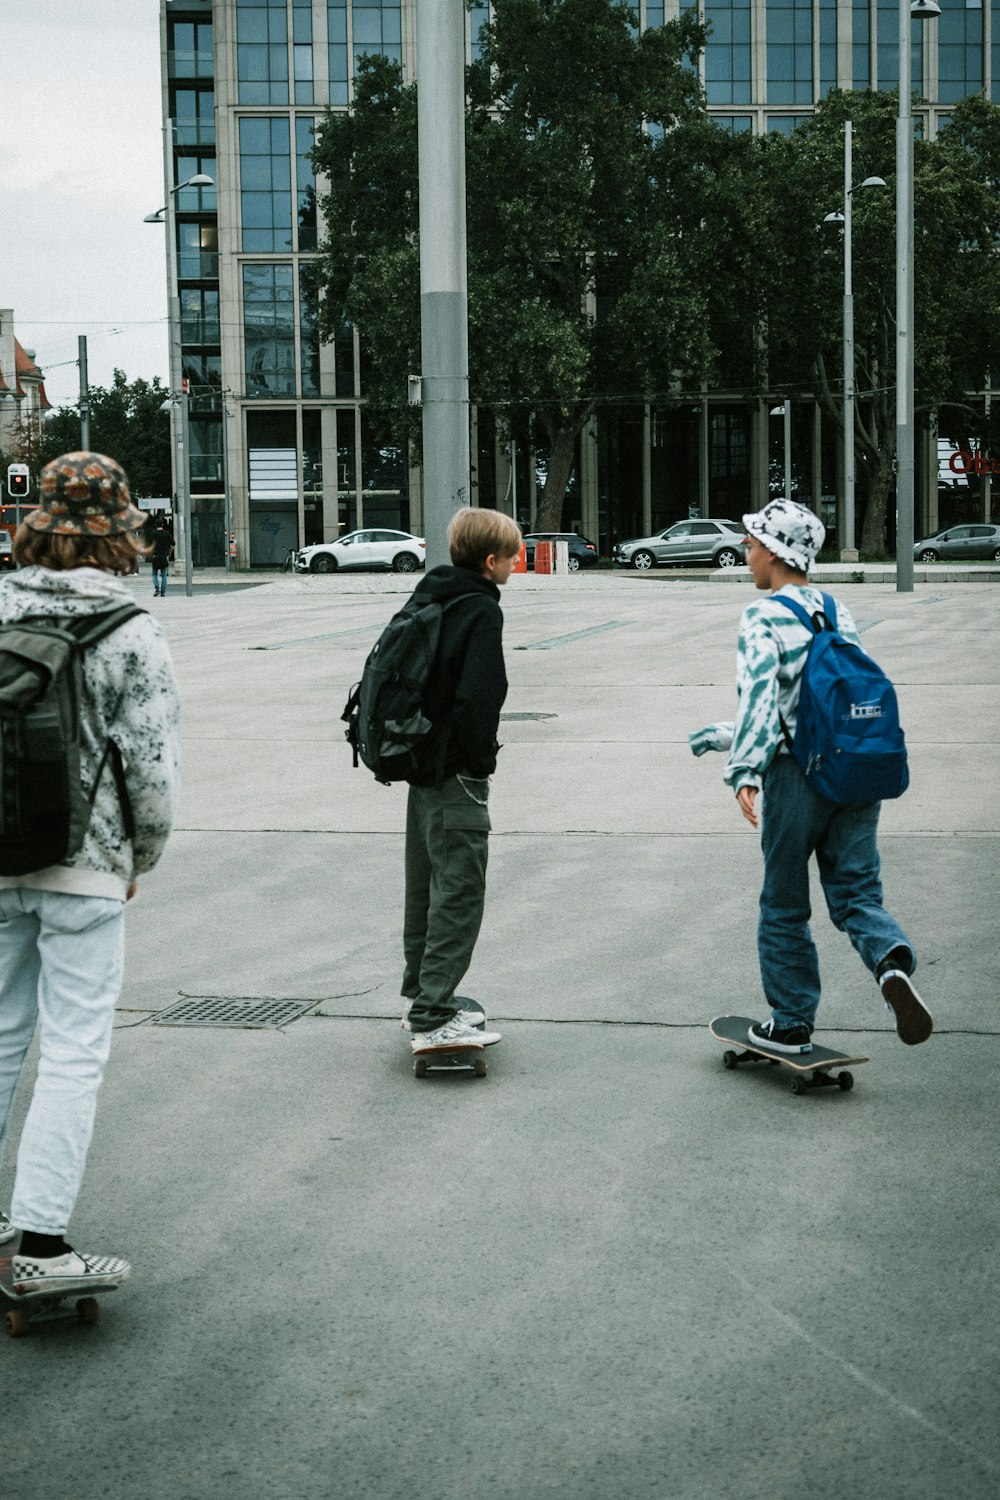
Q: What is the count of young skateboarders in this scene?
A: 3